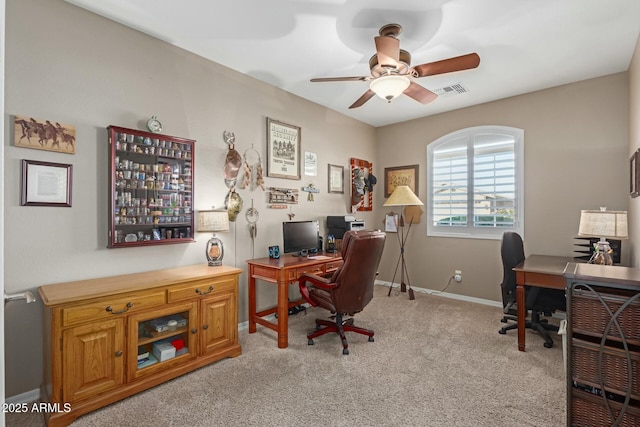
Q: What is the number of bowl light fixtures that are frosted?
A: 1